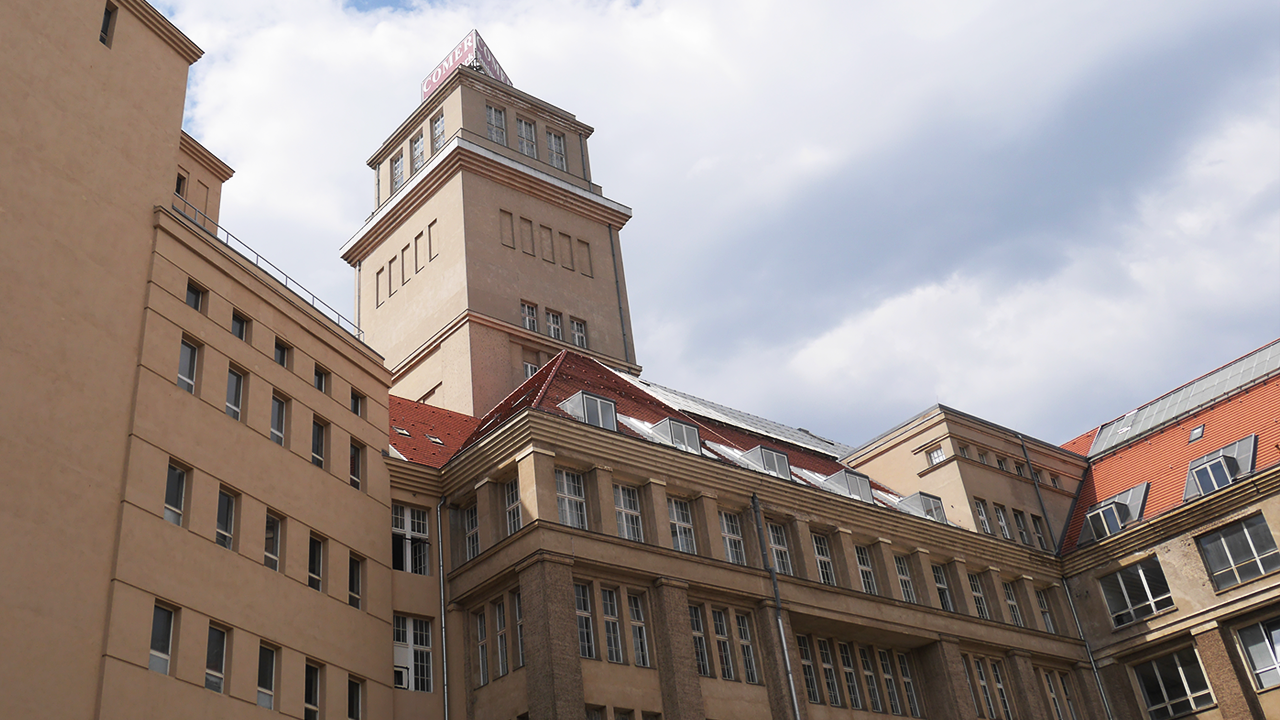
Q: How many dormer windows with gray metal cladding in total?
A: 7